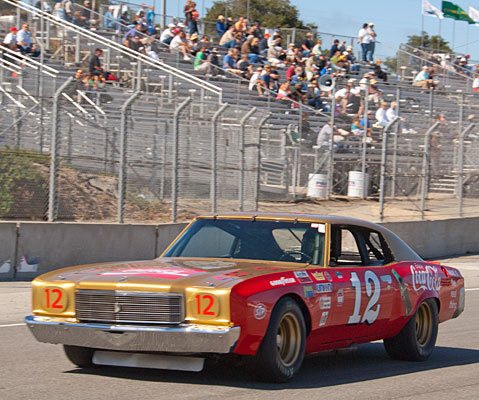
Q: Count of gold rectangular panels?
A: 2